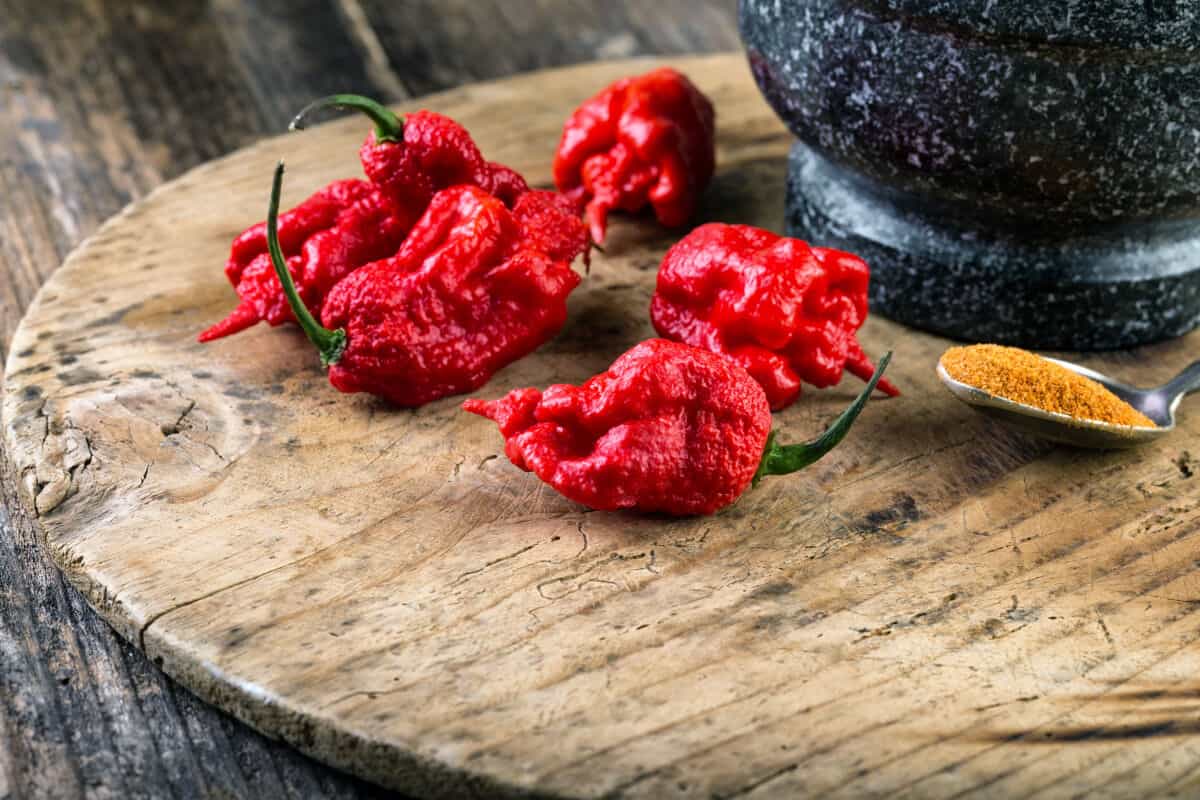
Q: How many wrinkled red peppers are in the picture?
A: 6